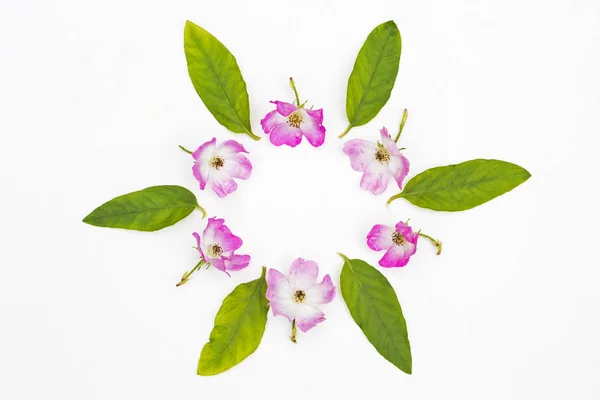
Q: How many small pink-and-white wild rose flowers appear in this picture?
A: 6